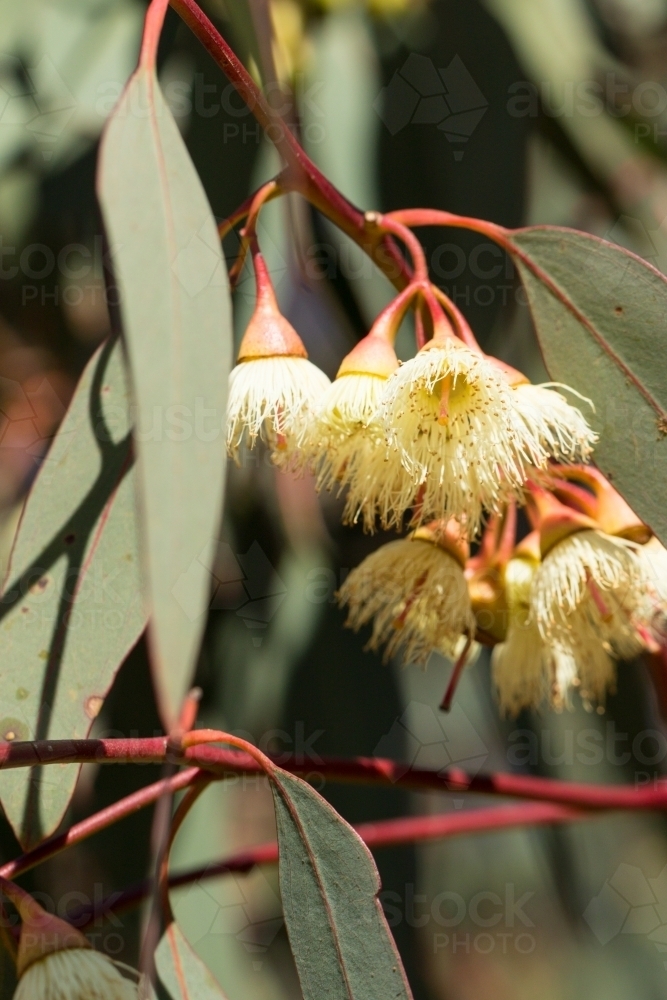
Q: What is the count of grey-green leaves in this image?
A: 5